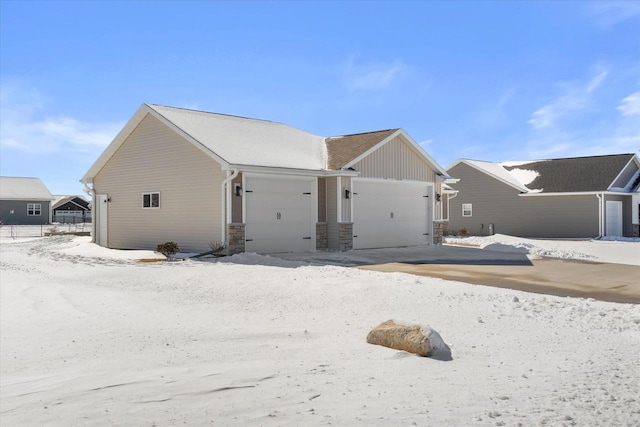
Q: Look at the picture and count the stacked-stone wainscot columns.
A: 4